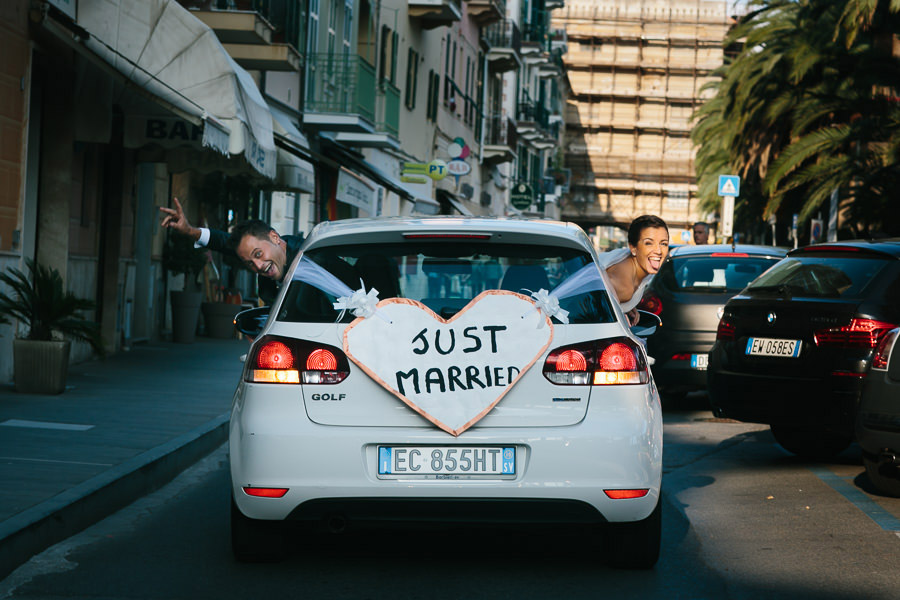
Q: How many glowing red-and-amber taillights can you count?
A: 2